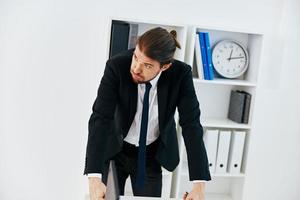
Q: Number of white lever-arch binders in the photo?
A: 3